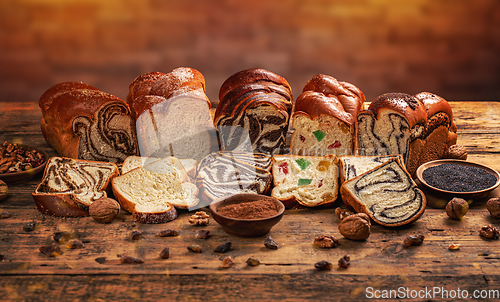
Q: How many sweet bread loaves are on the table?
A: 5